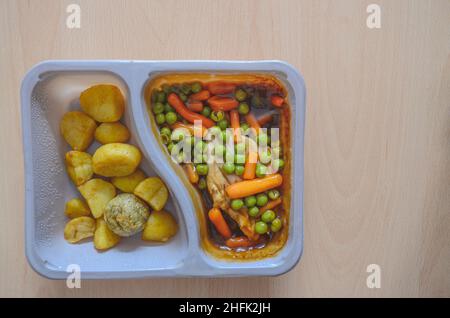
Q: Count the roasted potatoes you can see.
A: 12